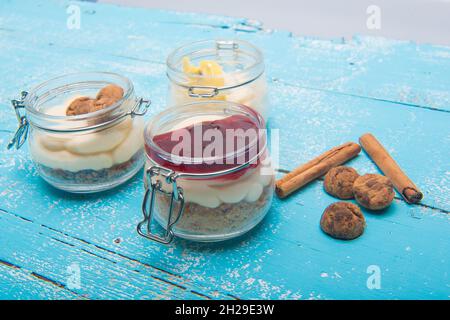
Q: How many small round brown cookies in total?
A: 5